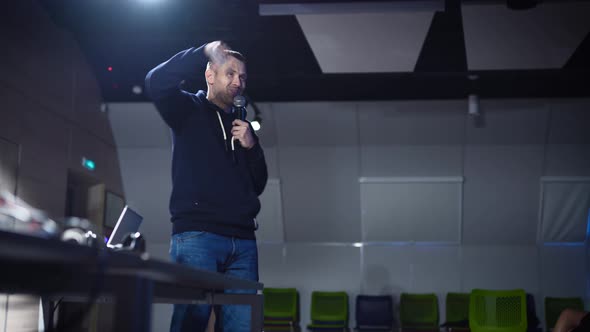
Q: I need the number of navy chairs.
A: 2